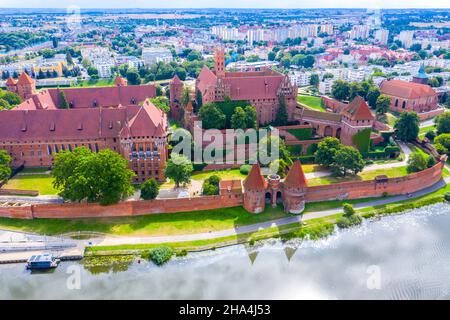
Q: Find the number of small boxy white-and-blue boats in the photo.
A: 1